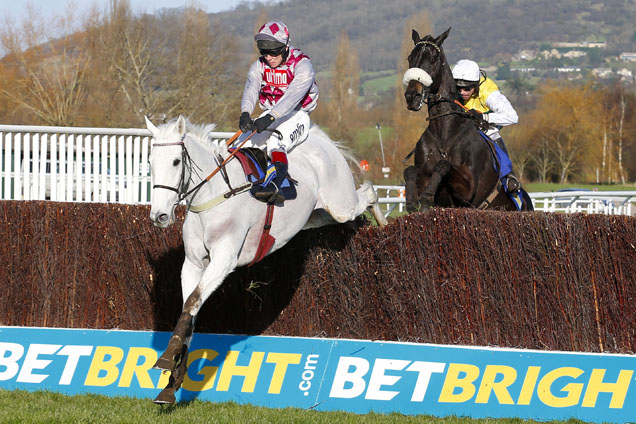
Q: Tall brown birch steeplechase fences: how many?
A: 1